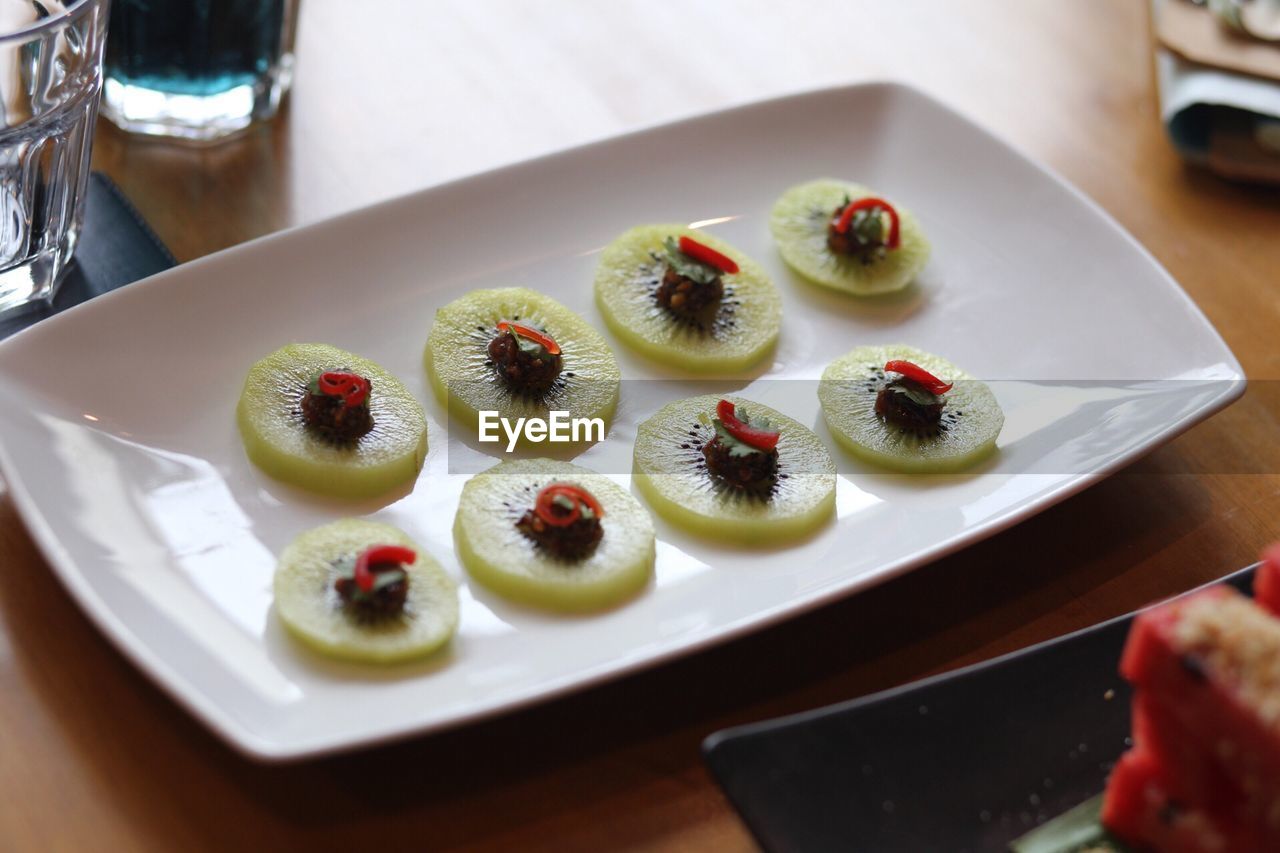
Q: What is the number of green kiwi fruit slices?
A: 8